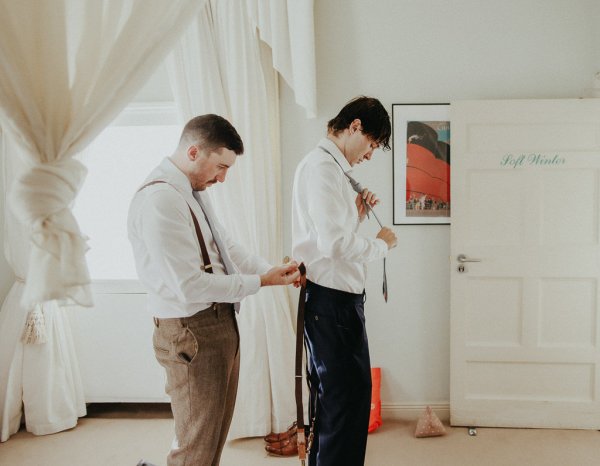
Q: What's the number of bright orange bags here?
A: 1